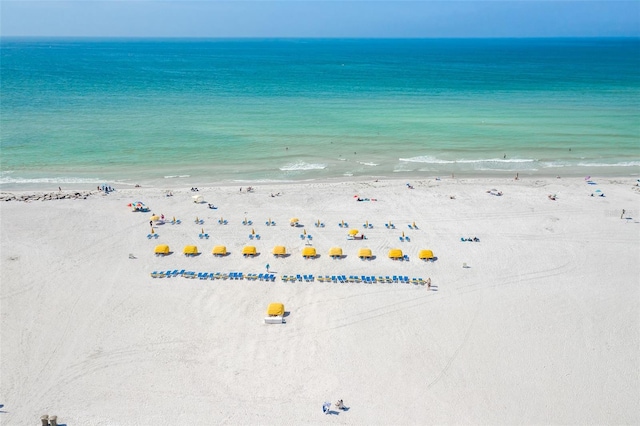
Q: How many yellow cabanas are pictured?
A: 11